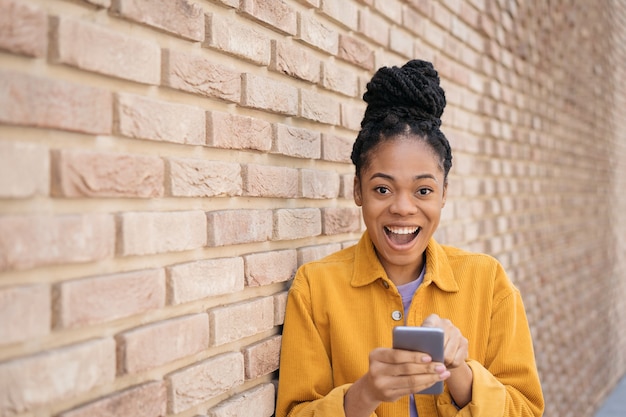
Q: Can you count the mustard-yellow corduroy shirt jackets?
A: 1